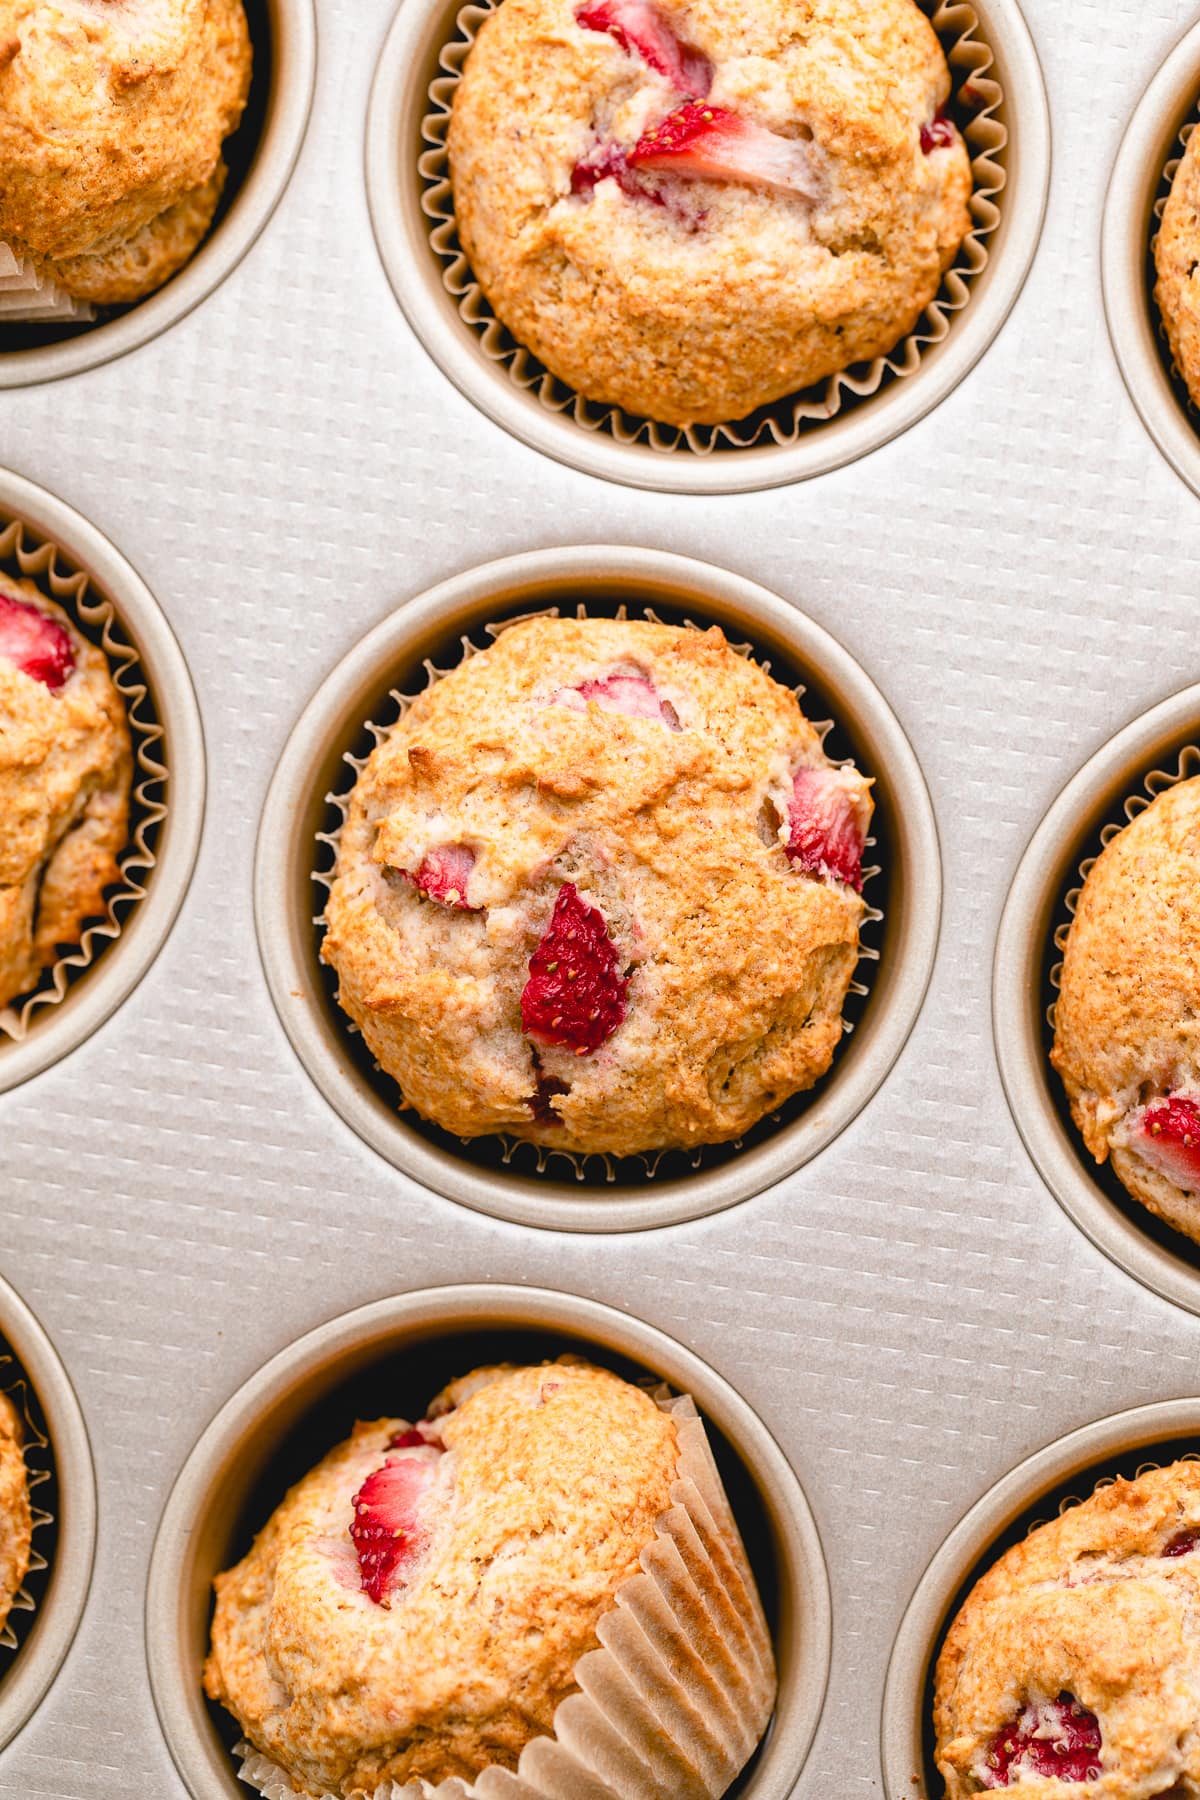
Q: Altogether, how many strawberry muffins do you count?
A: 9